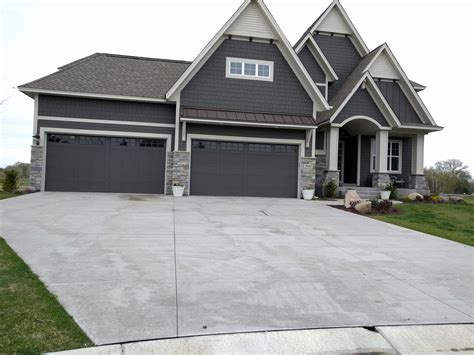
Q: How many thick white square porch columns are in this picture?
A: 3